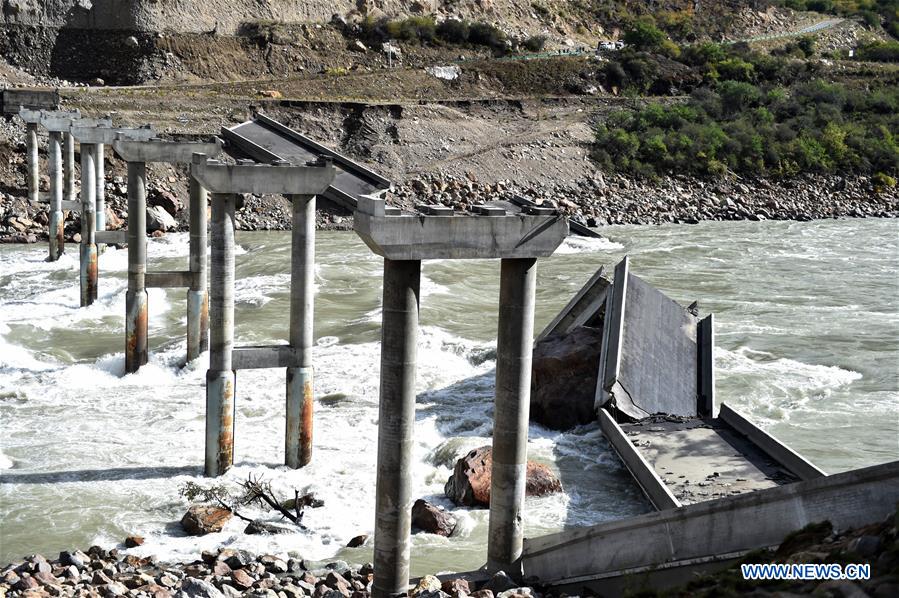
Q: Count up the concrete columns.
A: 11